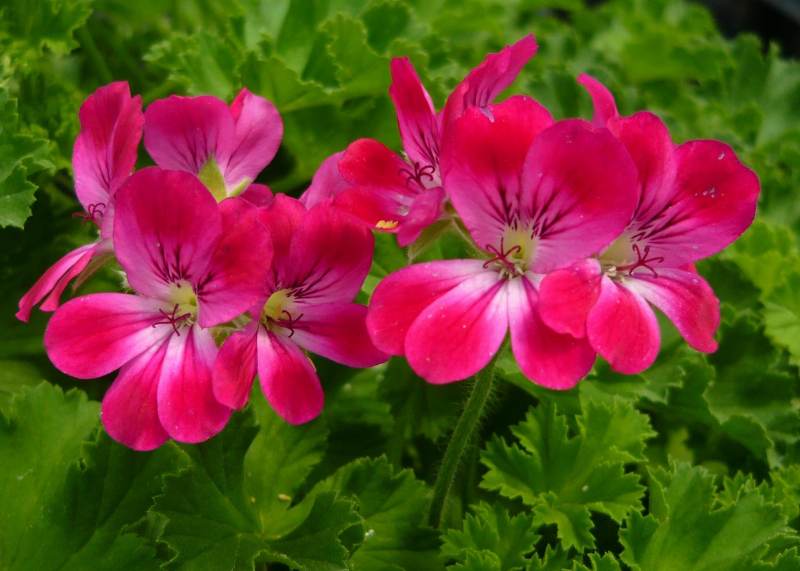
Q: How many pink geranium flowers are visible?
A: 7